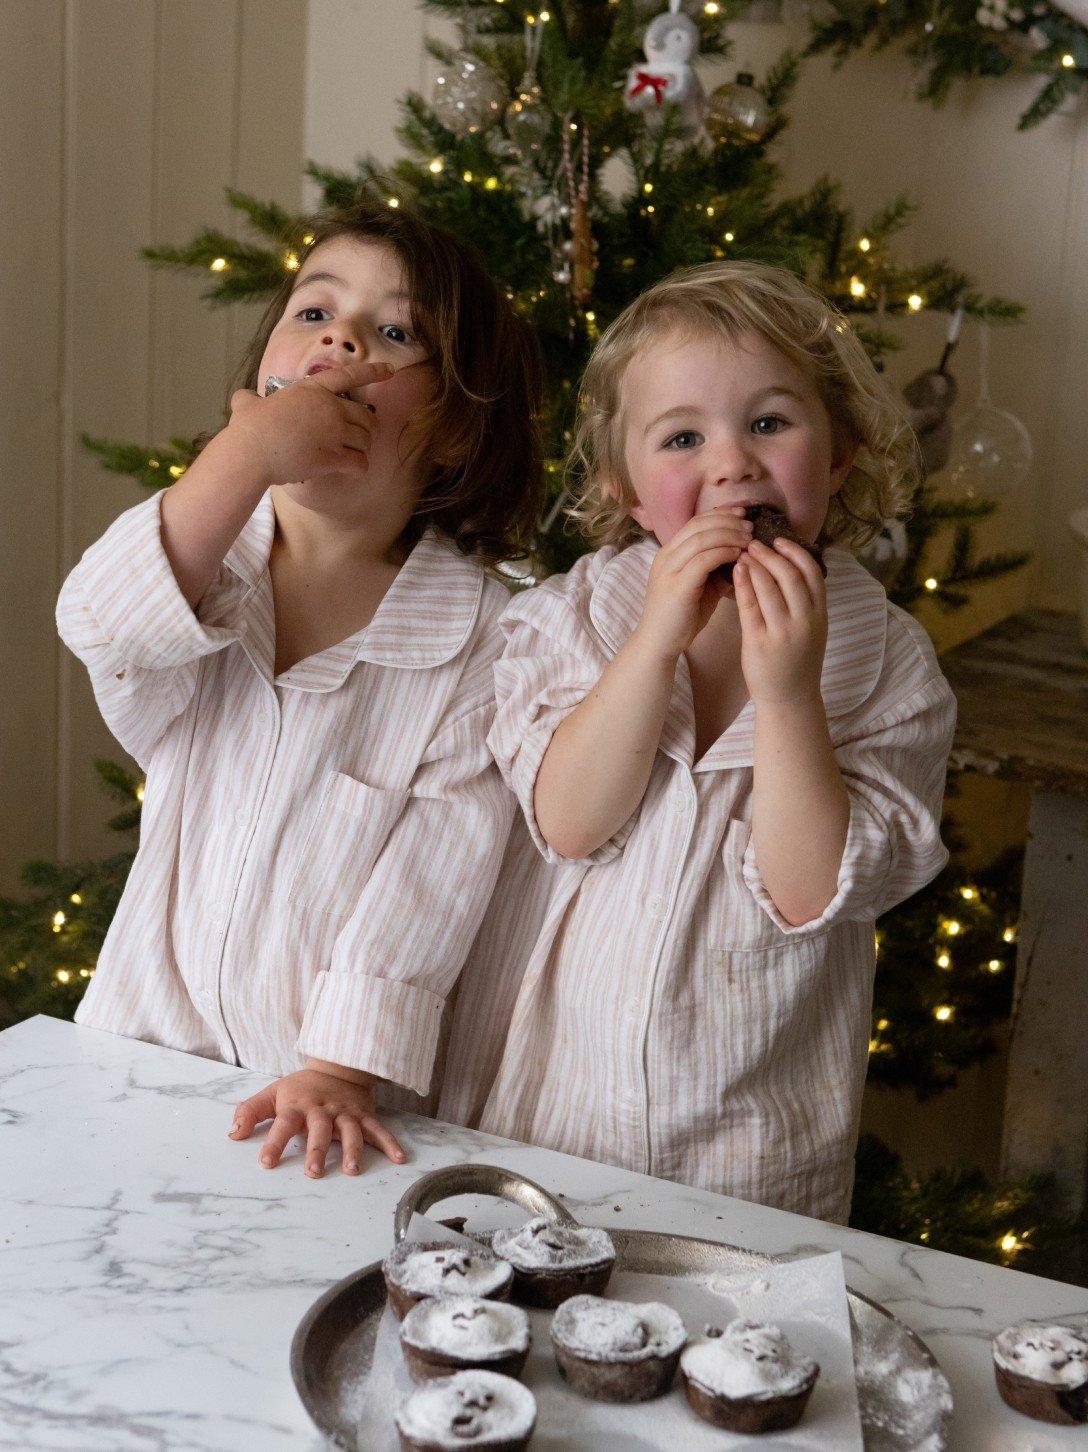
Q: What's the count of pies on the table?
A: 7